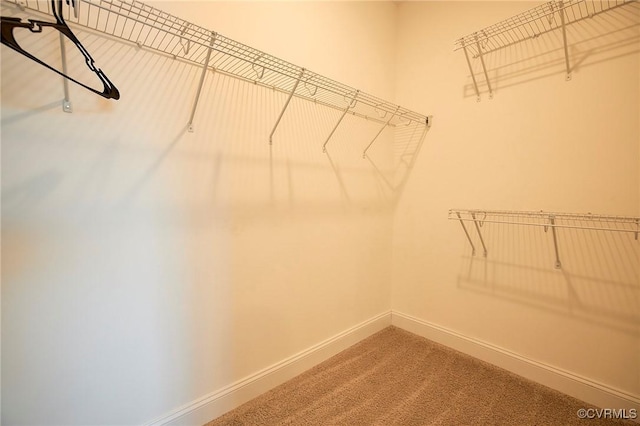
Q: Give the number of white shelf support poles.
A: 11